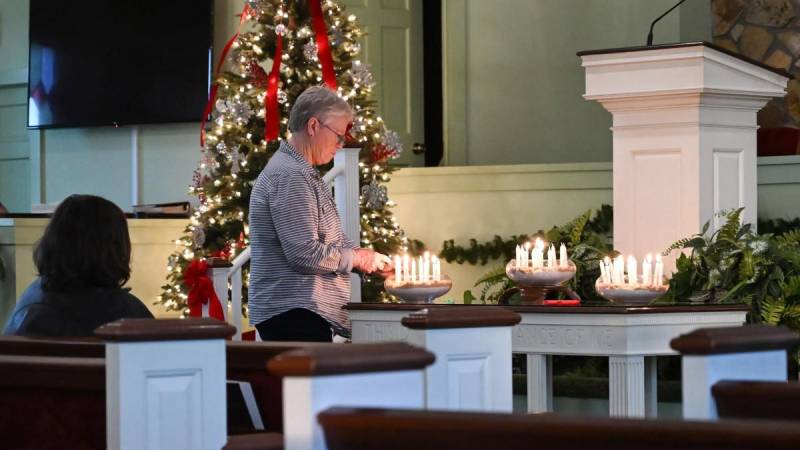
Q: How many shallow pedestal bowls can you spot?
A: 3